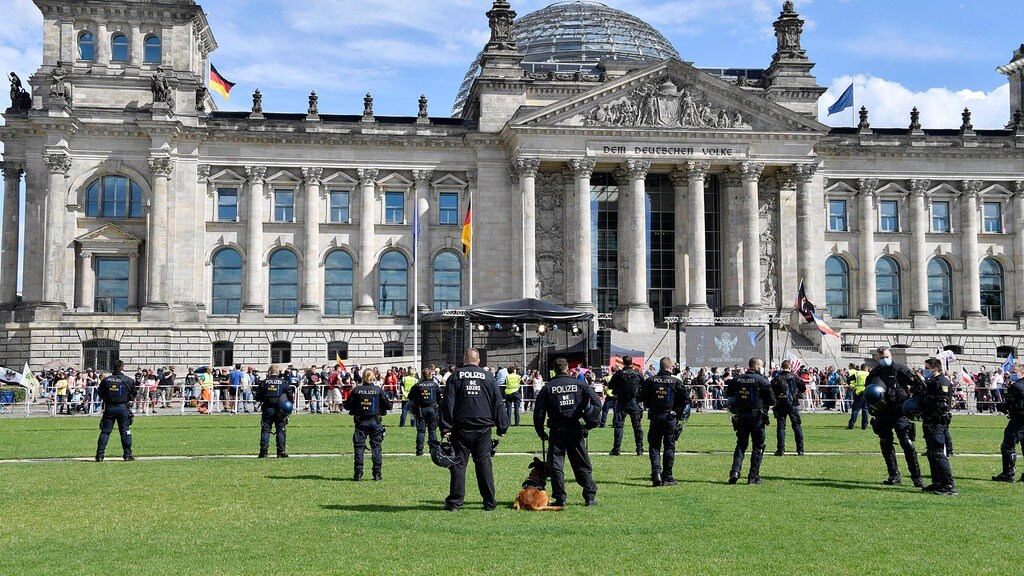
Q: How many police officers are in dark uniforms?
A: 13